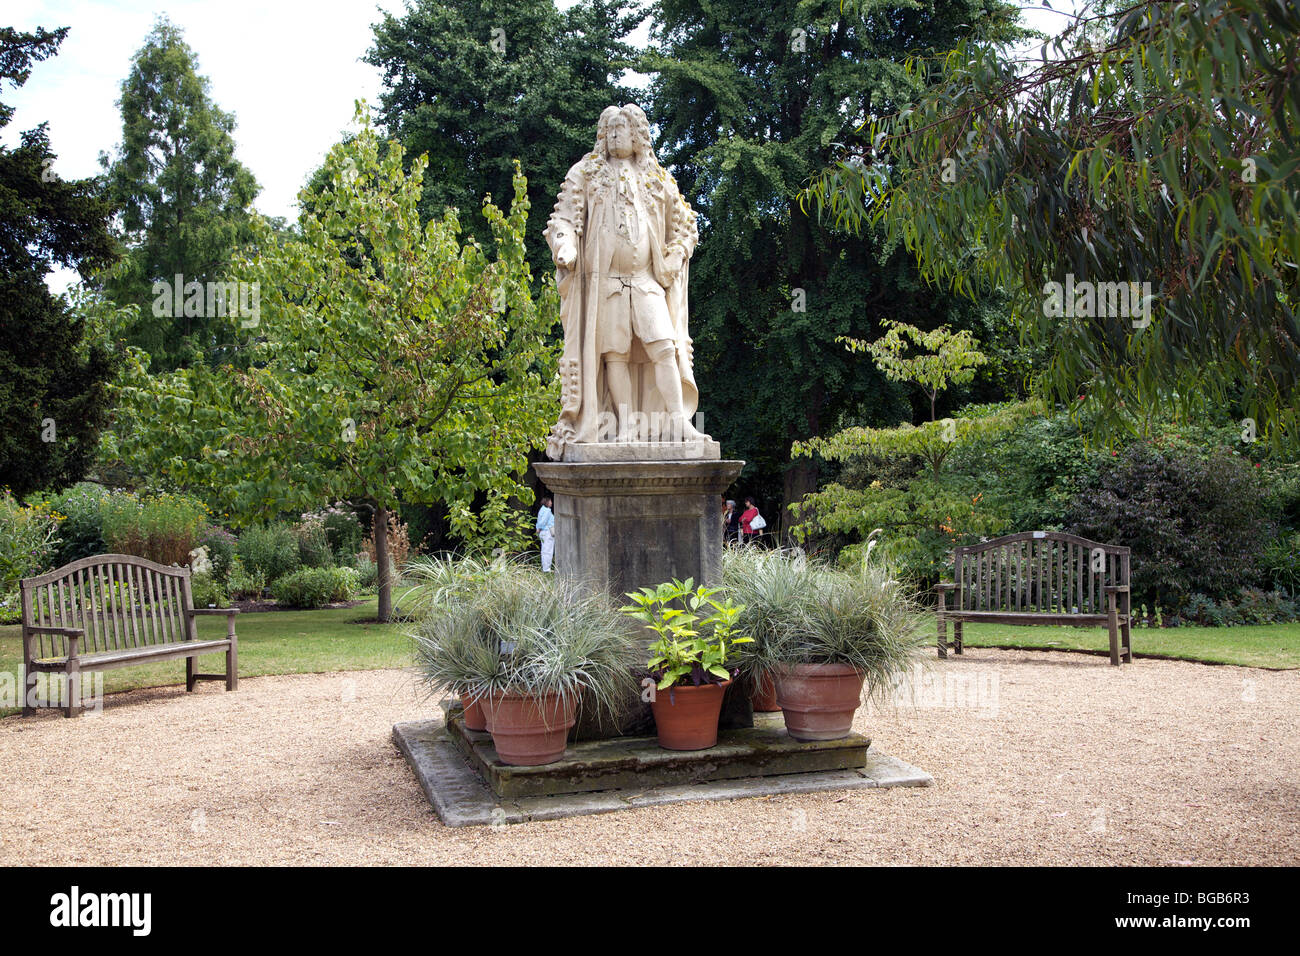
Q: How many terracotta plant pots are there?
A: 5